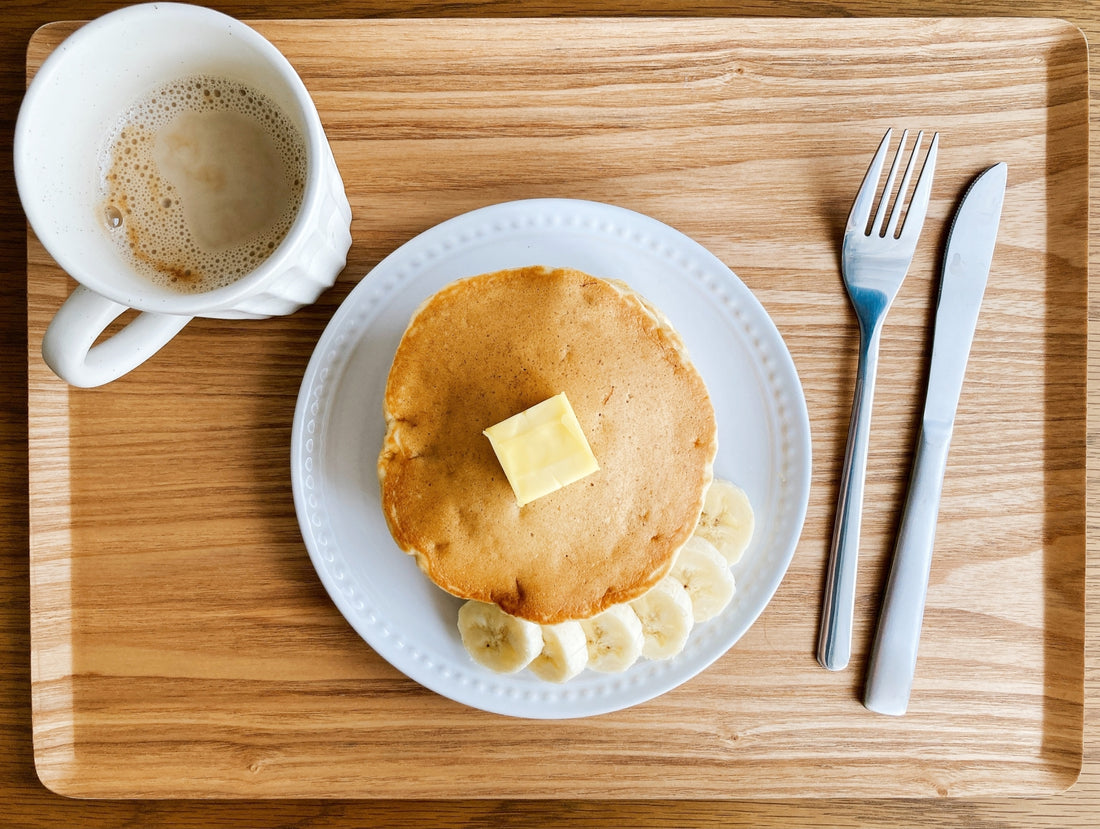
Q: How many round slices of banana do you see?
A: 6